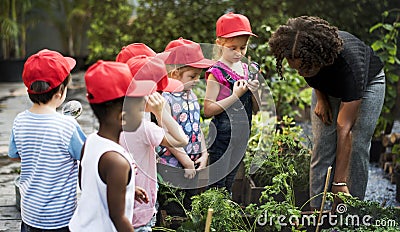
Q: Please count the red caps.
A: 6